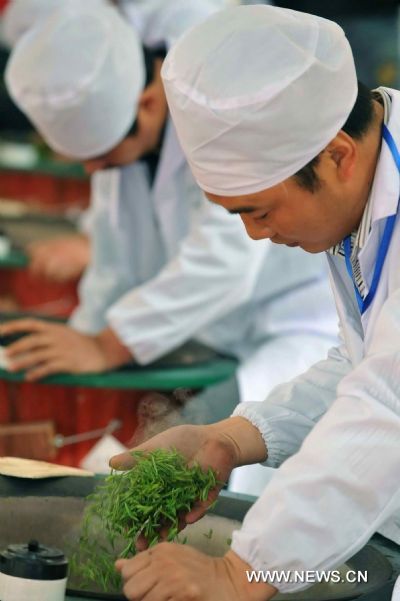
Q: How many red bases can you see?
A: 3